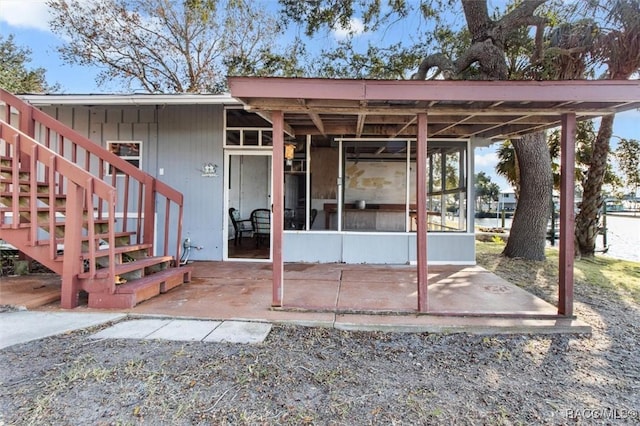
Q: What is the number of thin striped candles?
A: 0